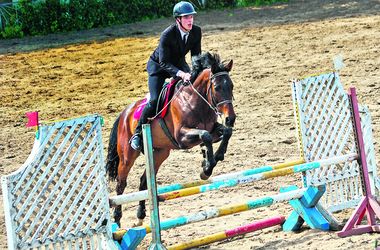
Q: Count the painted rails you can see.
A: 4